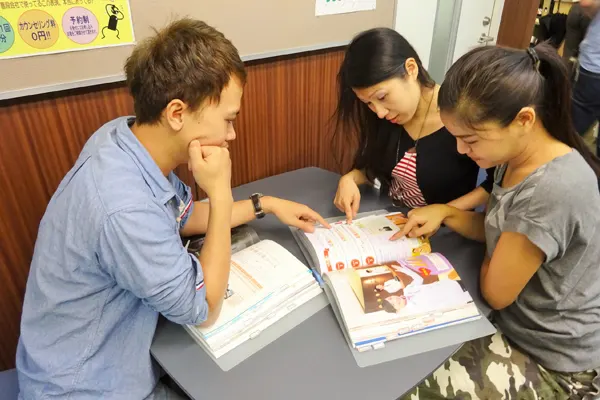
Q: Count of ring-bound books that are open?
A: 2